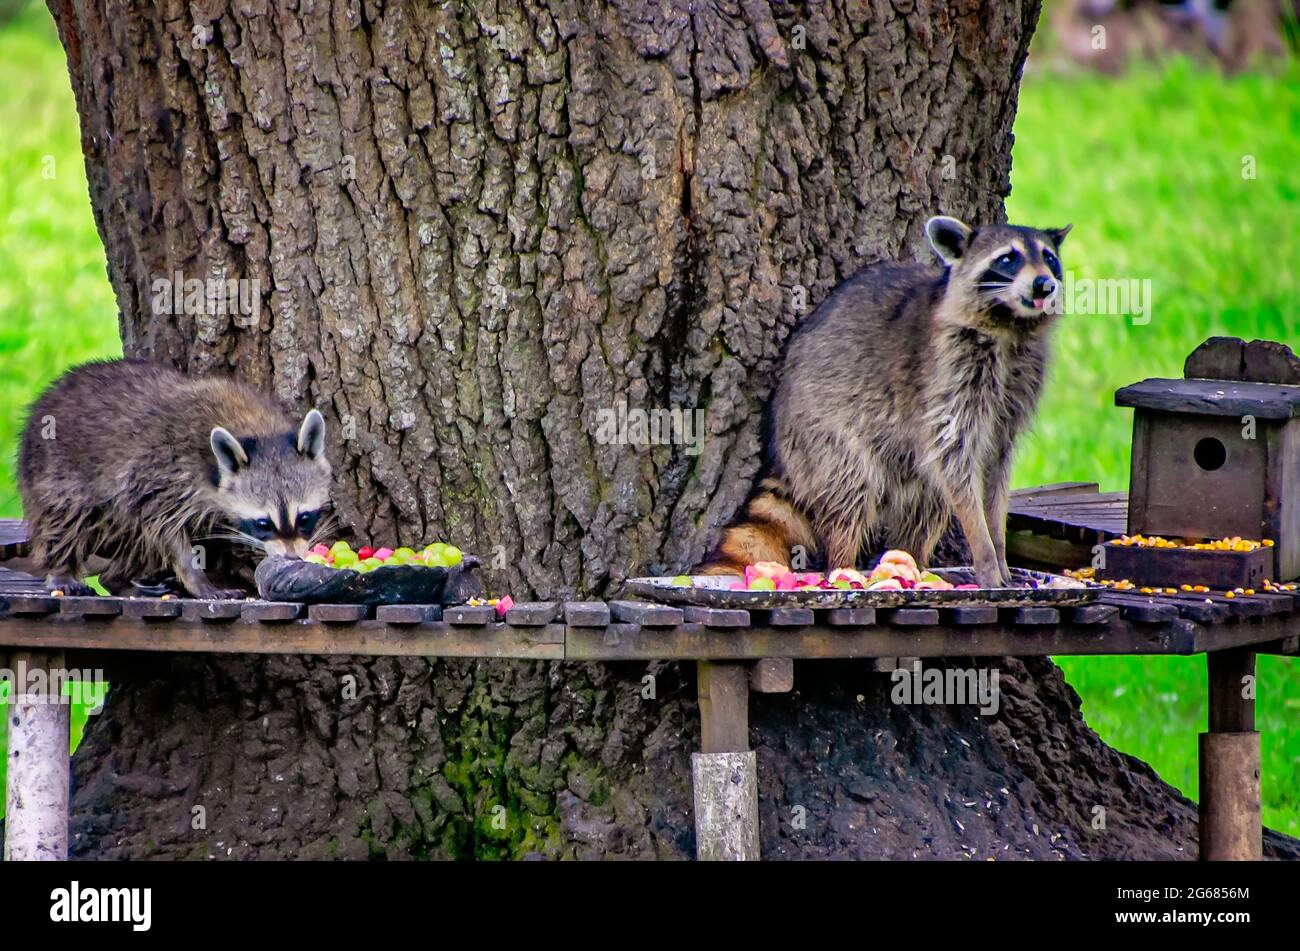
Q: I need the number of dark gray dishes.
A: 2